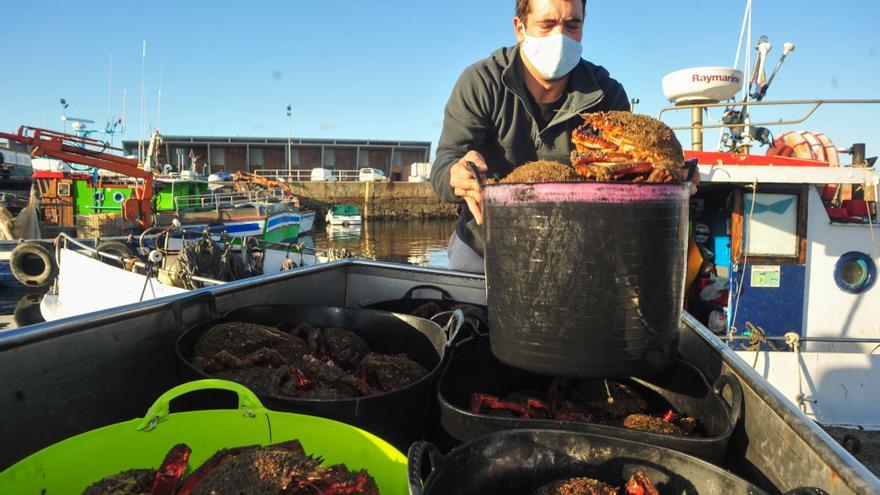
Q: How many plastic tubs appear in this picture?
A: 6